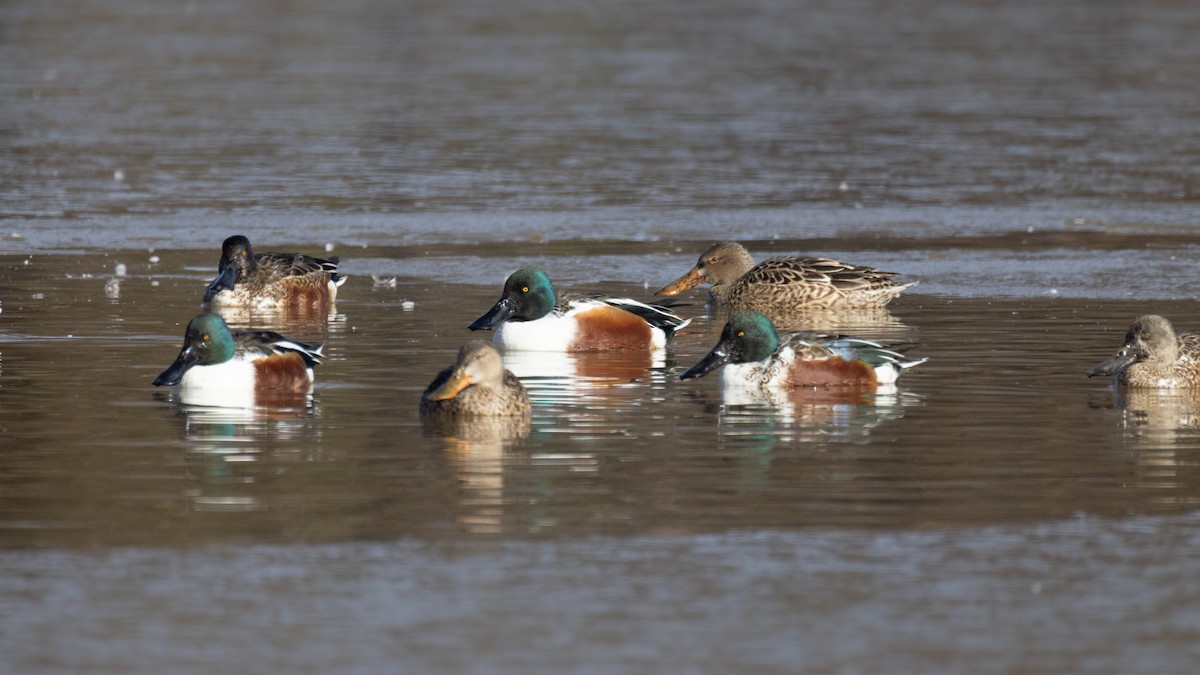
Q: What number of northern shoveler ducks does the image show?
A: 7